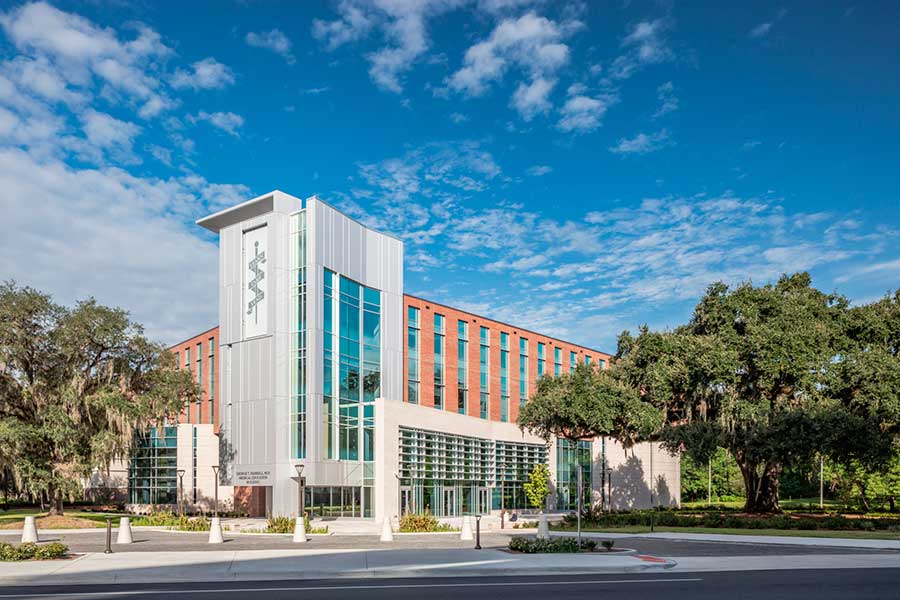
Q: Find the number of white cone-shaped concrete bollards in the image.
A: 7